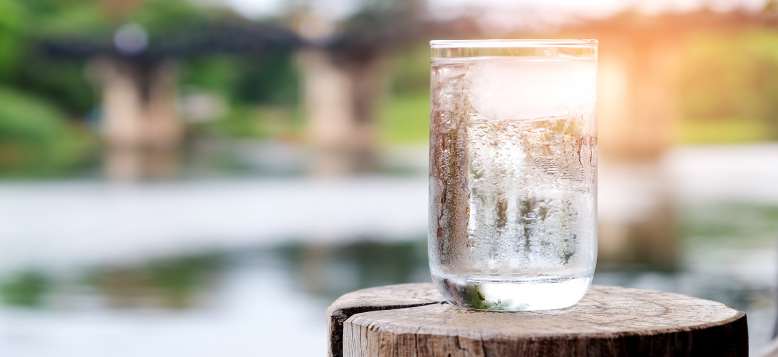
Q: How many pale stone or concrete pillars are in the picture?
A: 3